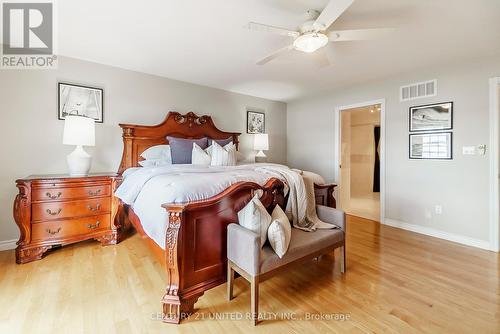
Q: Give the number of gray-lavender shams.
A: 2